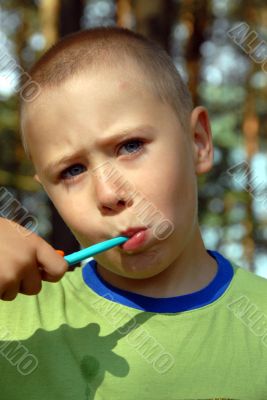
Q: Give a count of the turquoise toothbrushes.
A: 1